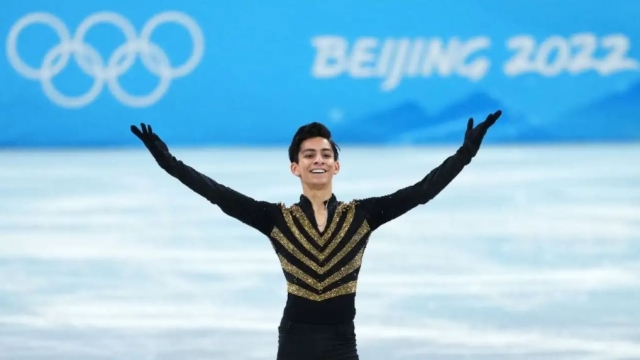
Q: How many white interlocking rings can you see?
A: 5